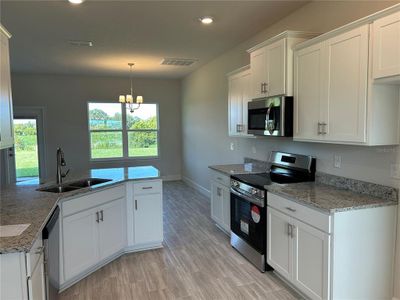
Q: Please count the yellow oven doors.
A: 0